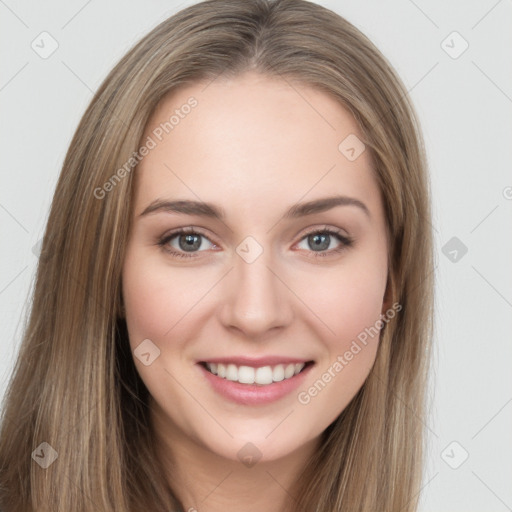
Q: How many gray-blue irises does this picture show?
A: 2